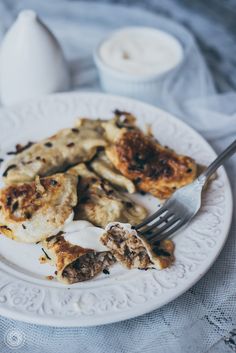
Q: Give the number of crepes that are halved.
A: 1